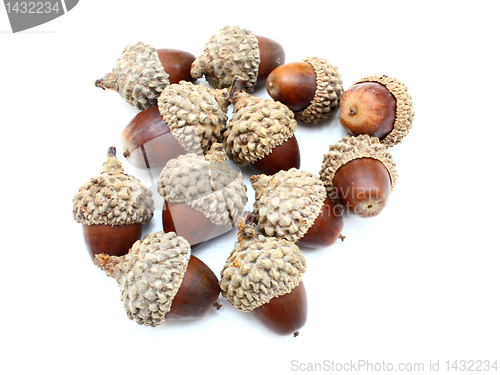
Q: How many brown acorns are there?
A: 12